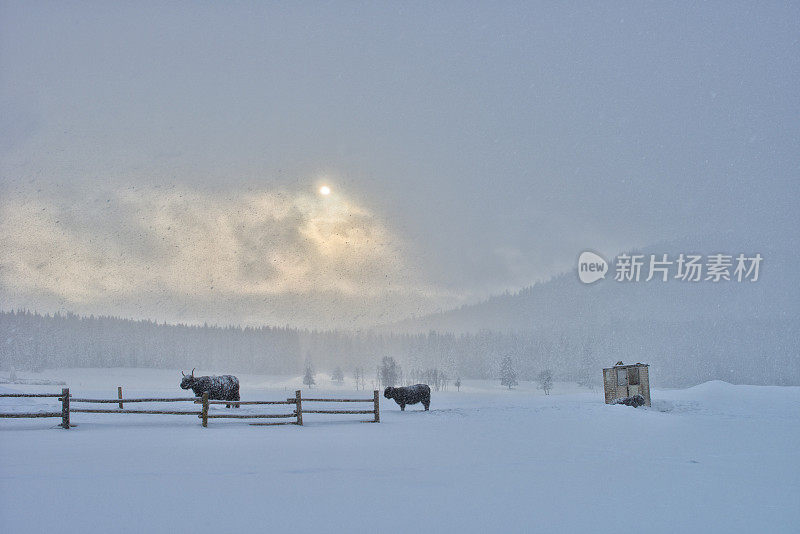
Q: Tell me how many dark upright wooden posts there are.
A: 5